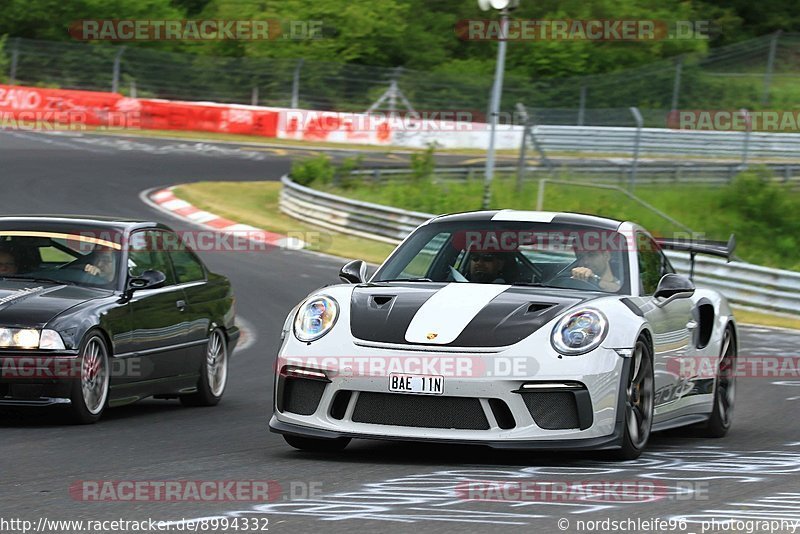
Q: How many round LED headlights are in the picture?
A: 2